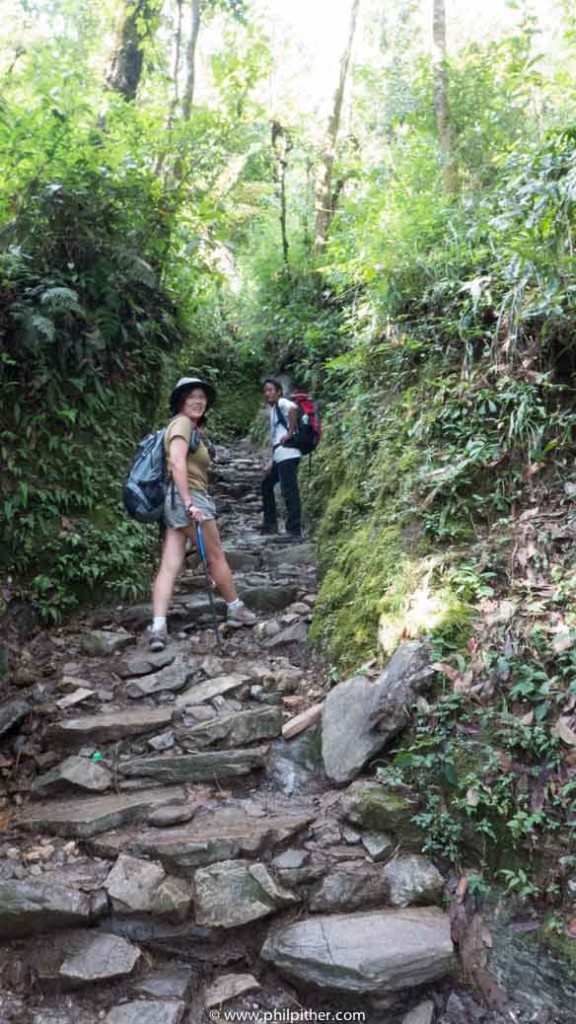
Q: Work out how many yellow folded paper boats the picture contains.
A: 0